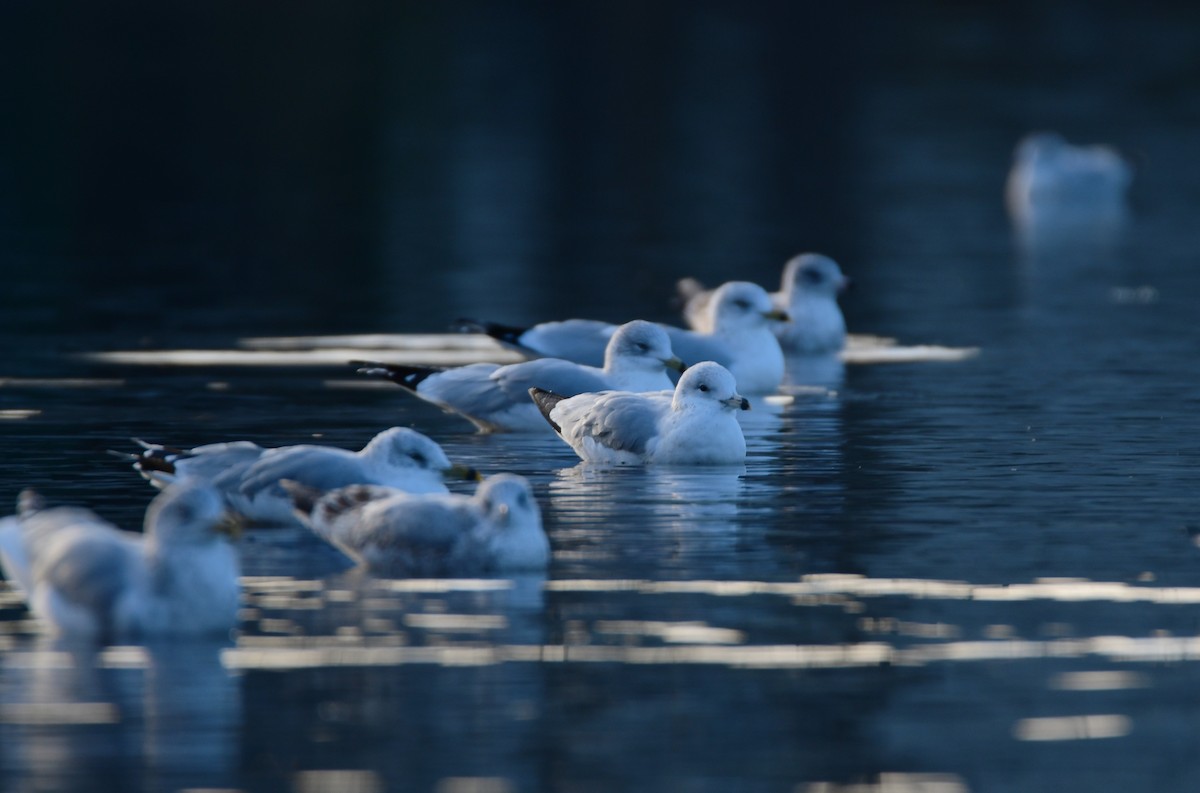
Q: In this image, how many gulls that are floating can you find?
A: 8